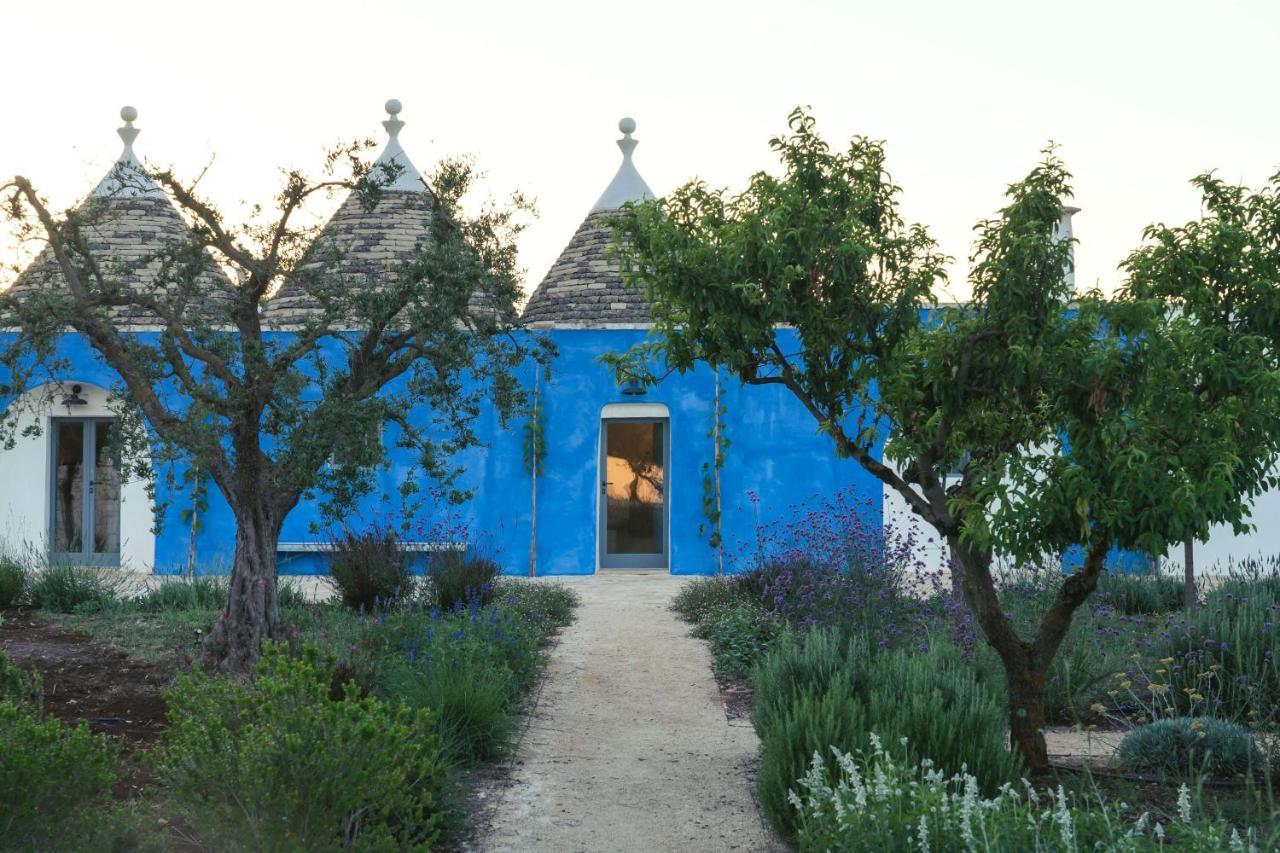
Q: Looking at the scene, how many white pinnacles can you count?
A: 3